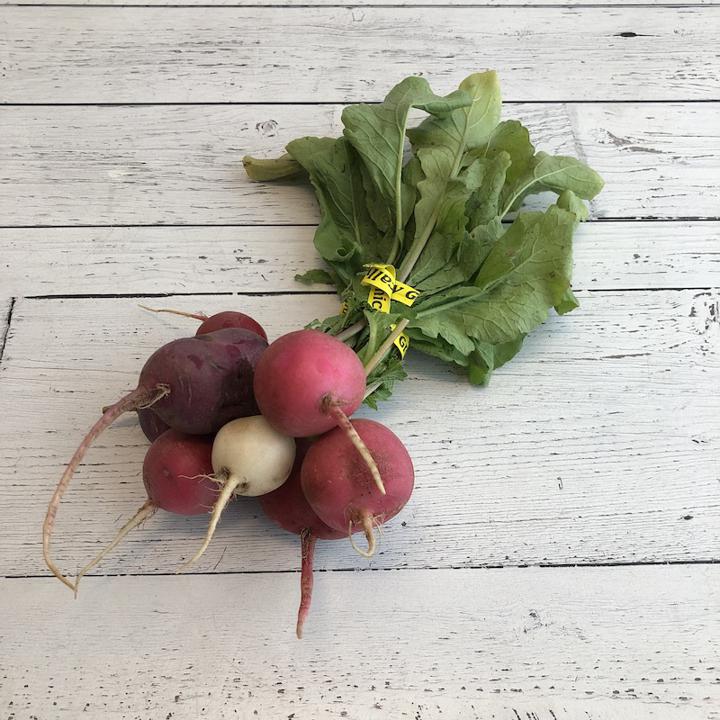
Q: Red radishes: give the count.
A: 5